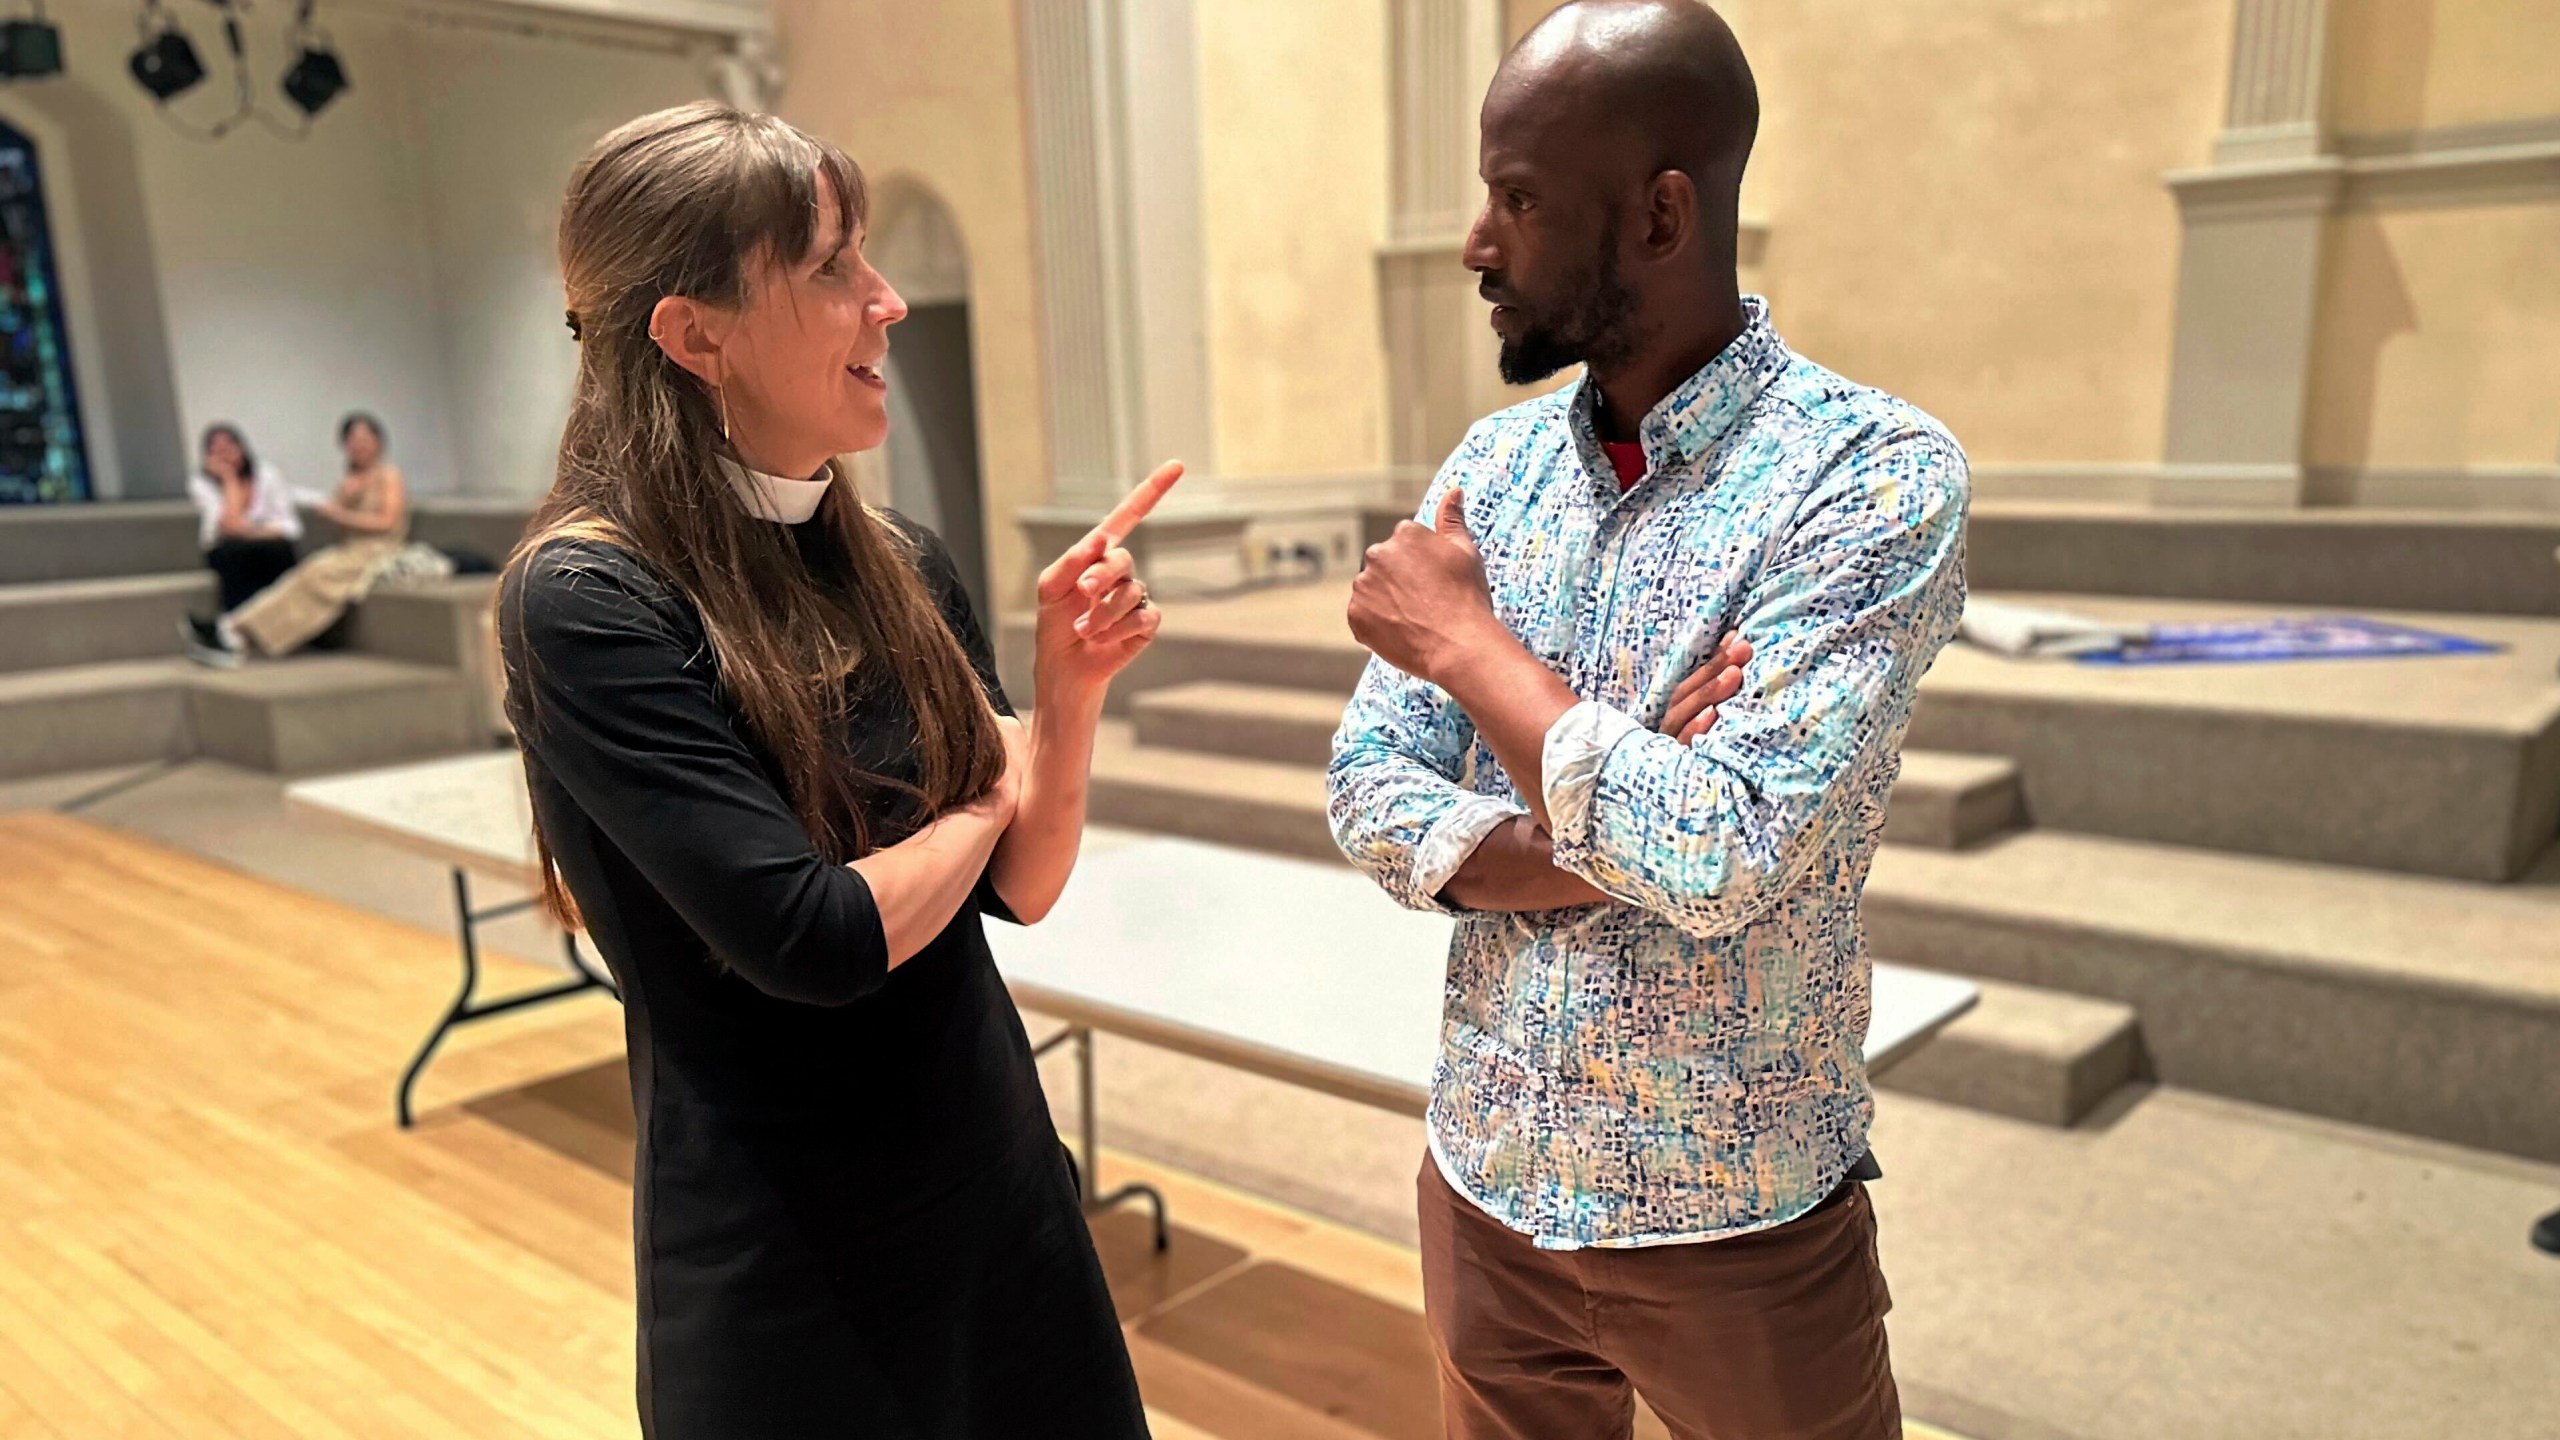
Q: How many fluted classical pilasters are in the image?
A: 3